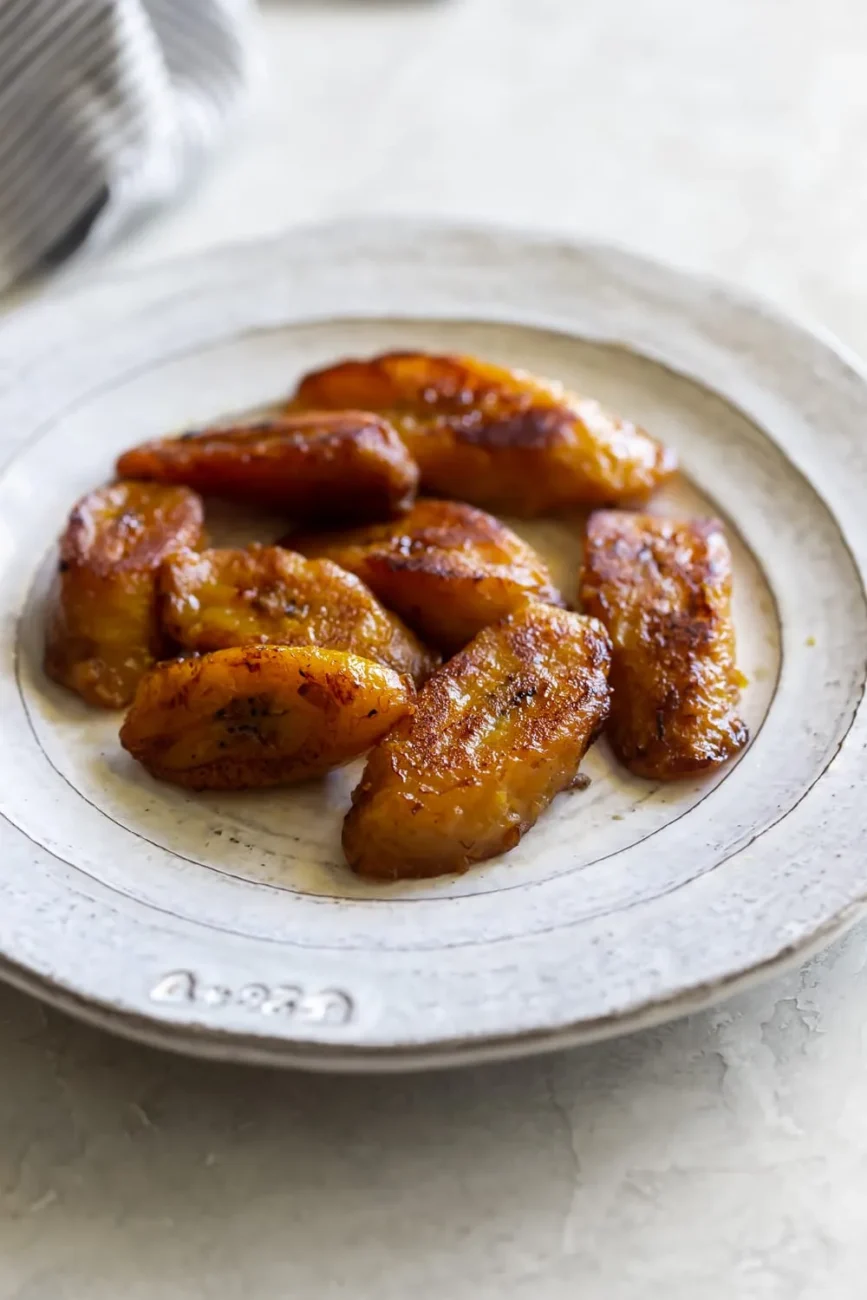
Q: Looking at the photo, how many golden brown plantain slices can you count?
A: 8